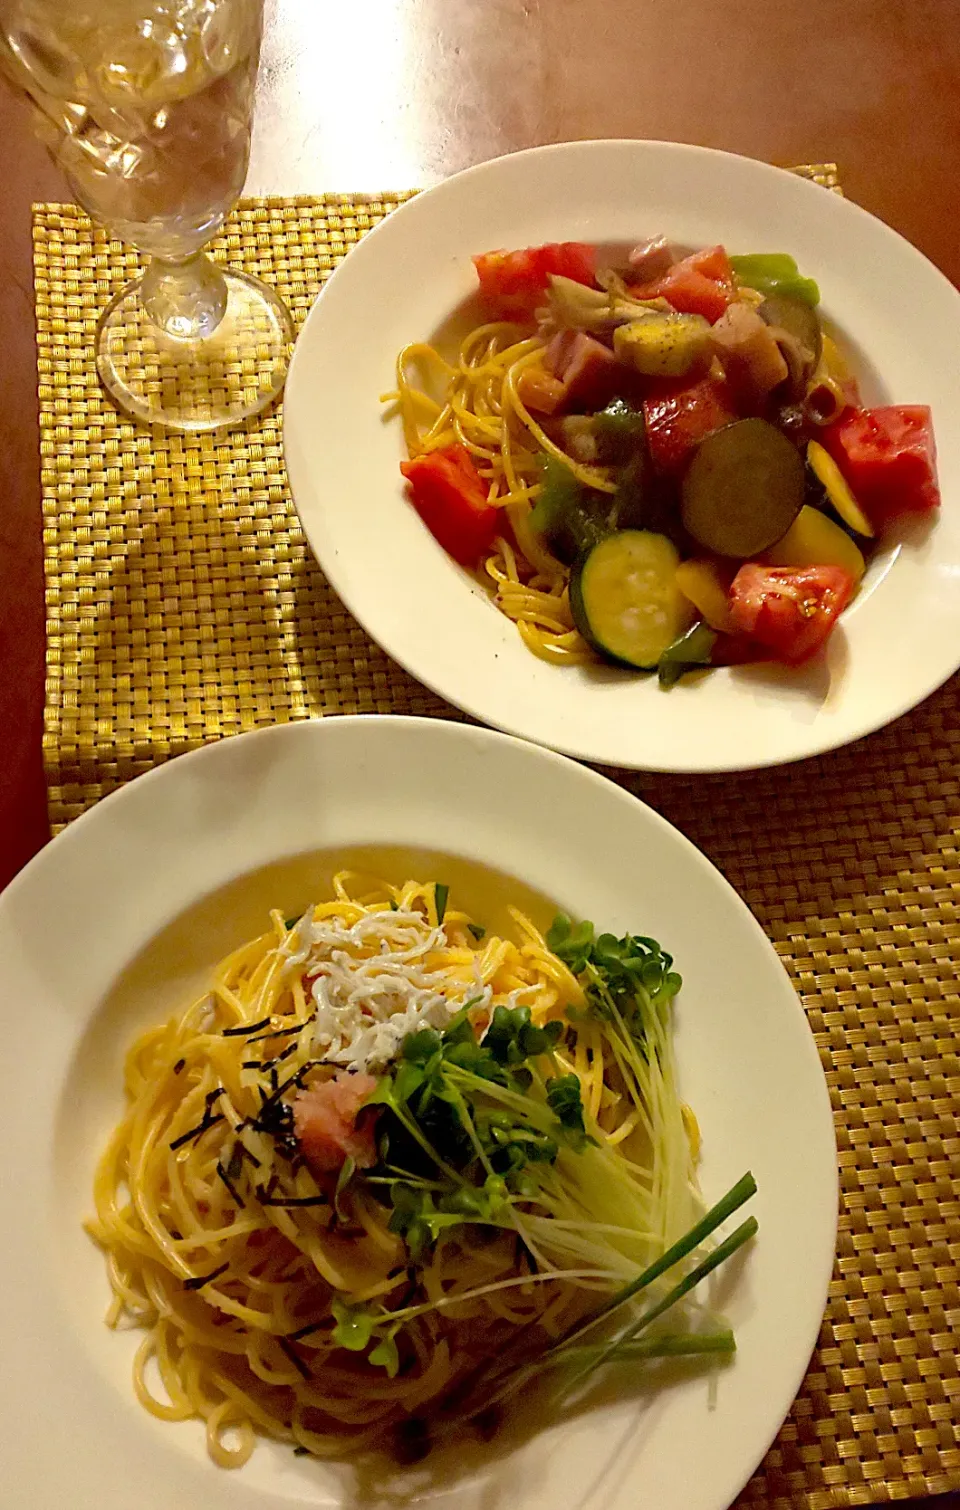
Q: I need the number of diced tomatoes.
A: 6